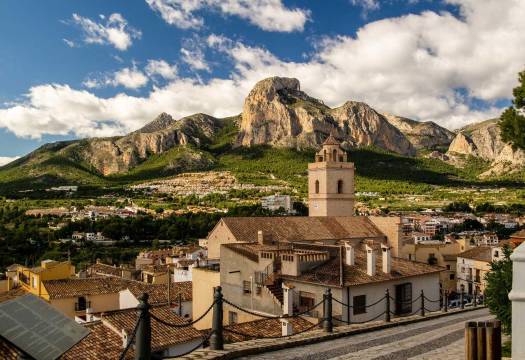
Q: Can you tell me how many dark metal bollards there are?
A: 8